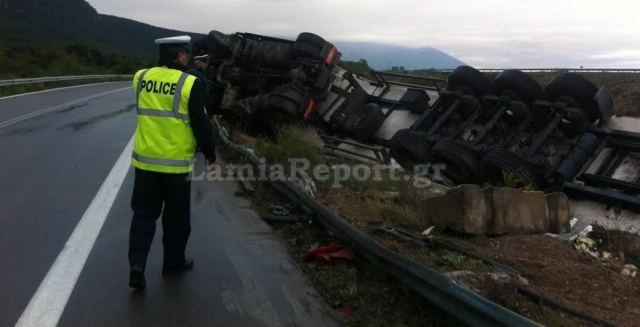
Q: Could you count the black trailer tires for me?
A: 6